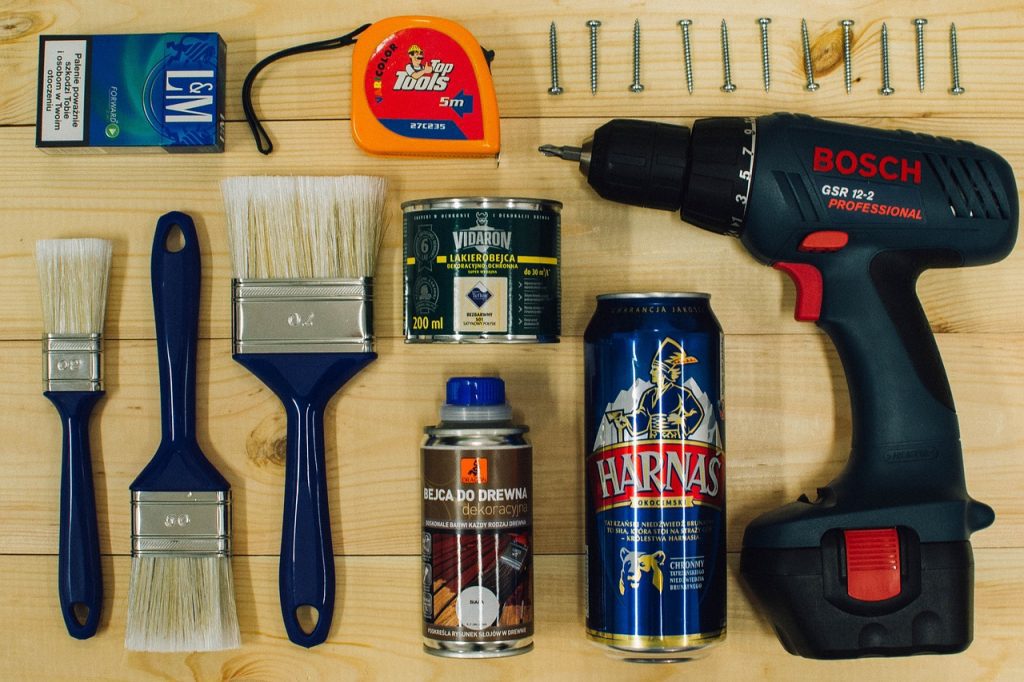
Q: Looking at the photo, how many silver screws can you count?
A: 11